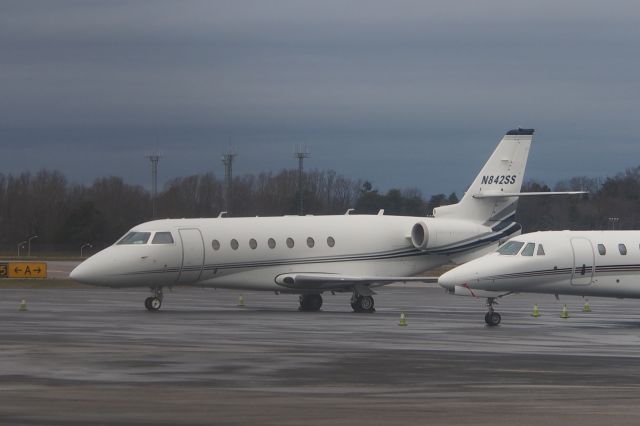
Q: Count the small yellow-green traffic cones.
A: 6